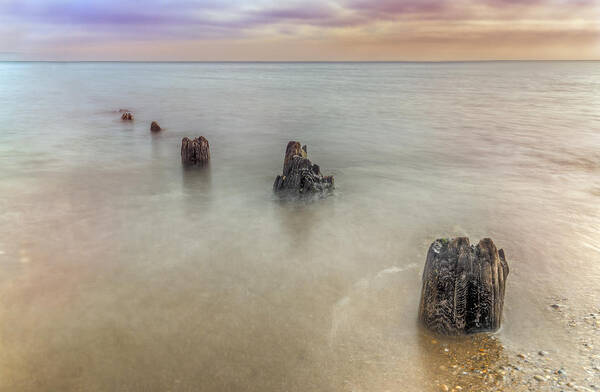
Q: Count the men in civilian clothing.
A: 0